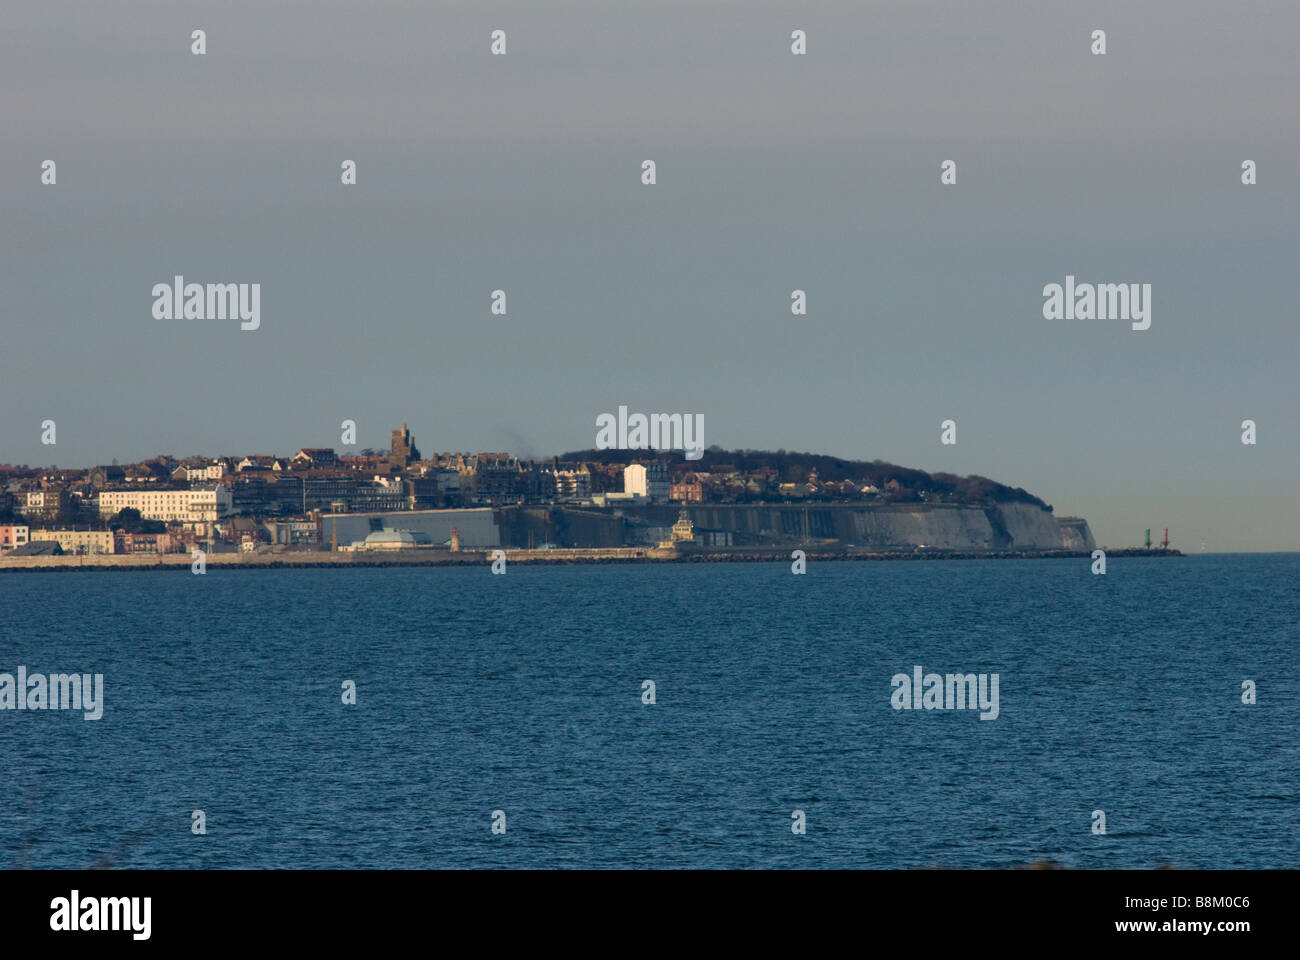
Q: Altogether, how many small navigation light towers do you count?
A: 2